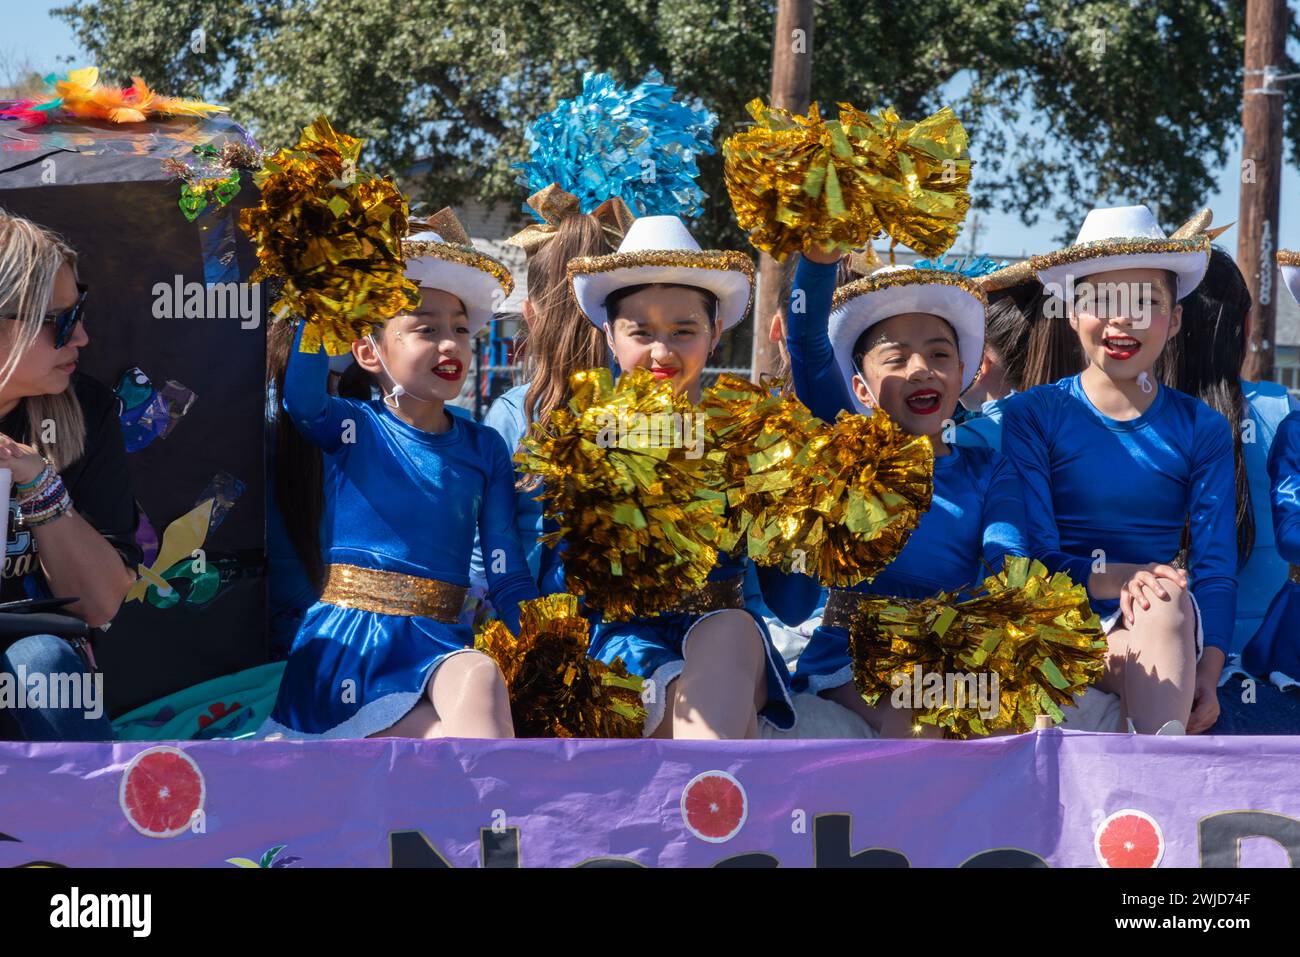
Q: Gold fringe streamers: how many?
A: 6